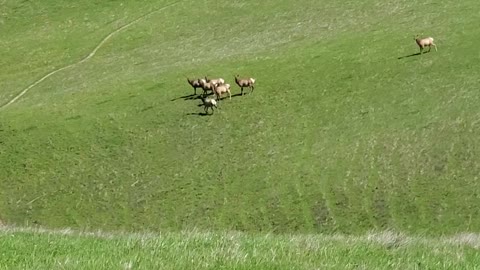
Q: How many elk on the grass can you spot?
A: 7